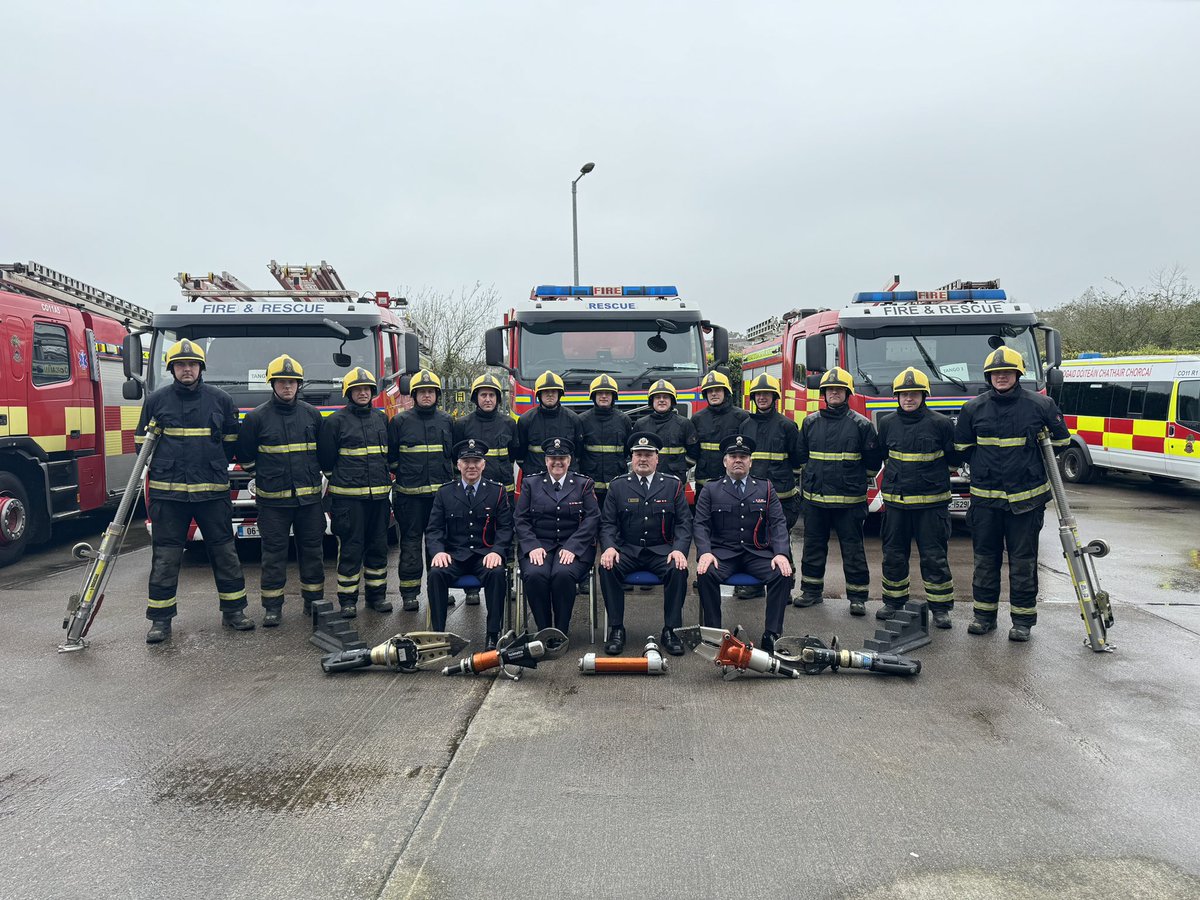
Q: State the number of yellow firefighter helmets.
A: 13